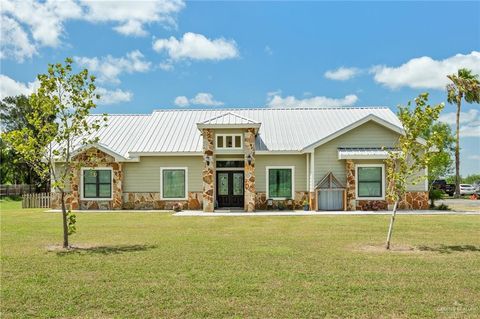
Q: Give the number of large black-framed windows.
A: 4